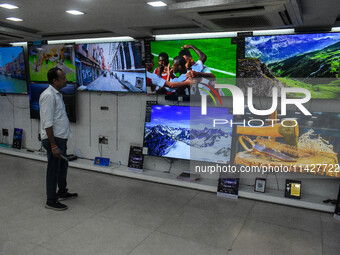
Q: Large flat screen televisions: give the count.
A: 8